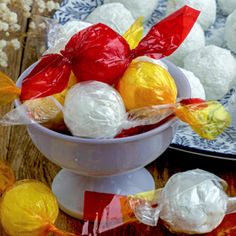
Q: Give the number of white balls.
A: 11